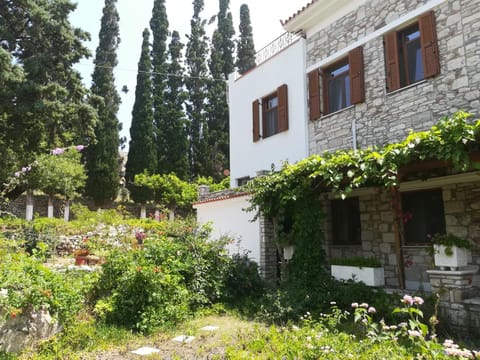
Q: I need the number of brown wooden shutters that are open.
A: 6